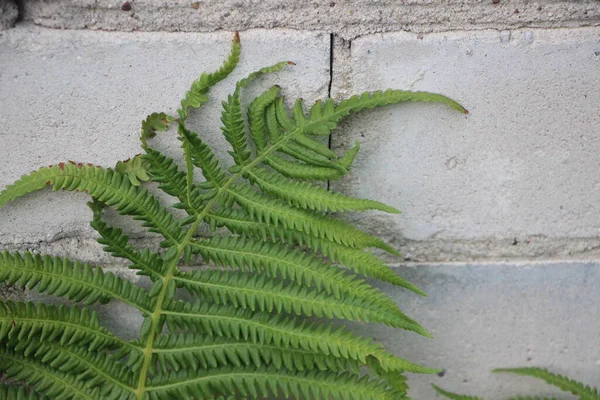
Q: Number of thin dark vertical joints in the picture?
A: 1